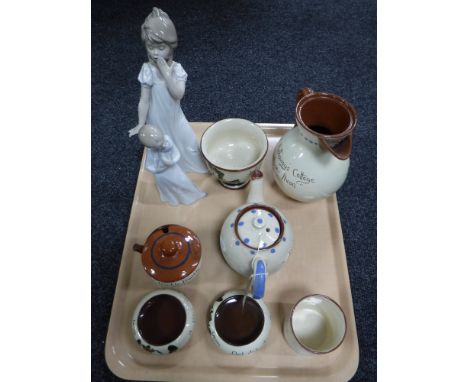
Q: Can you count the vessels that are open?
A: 5